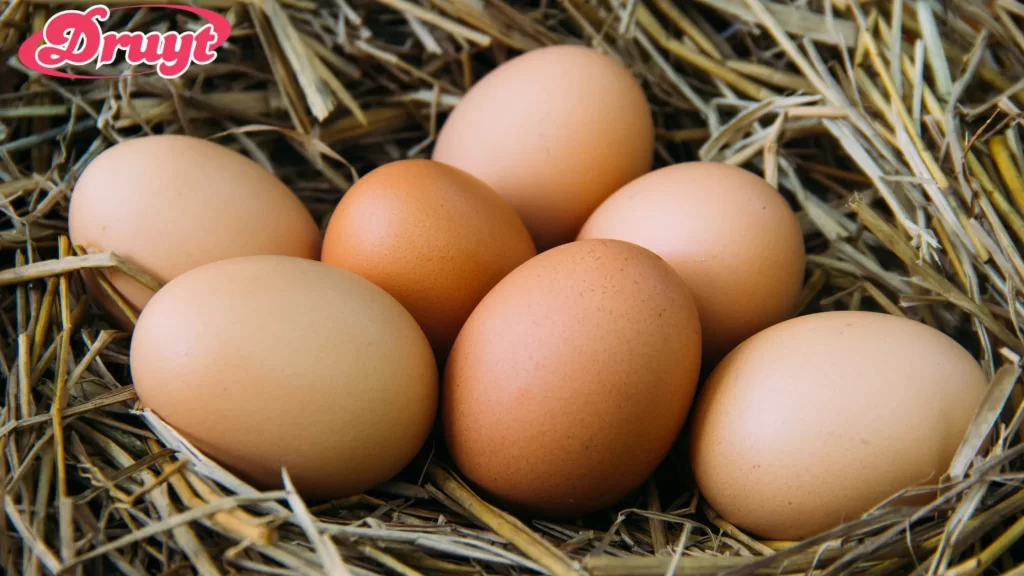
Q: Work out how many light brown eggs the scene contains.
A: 5